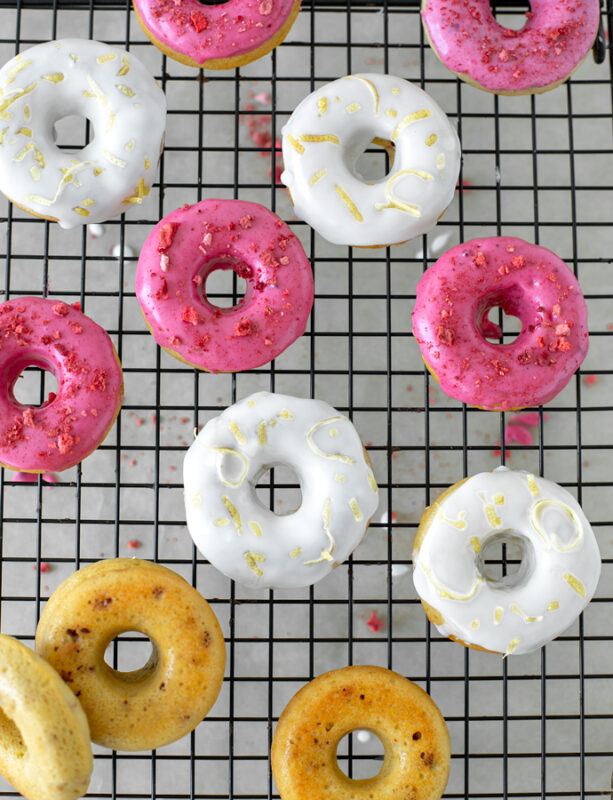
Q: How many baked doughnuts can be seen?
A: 12